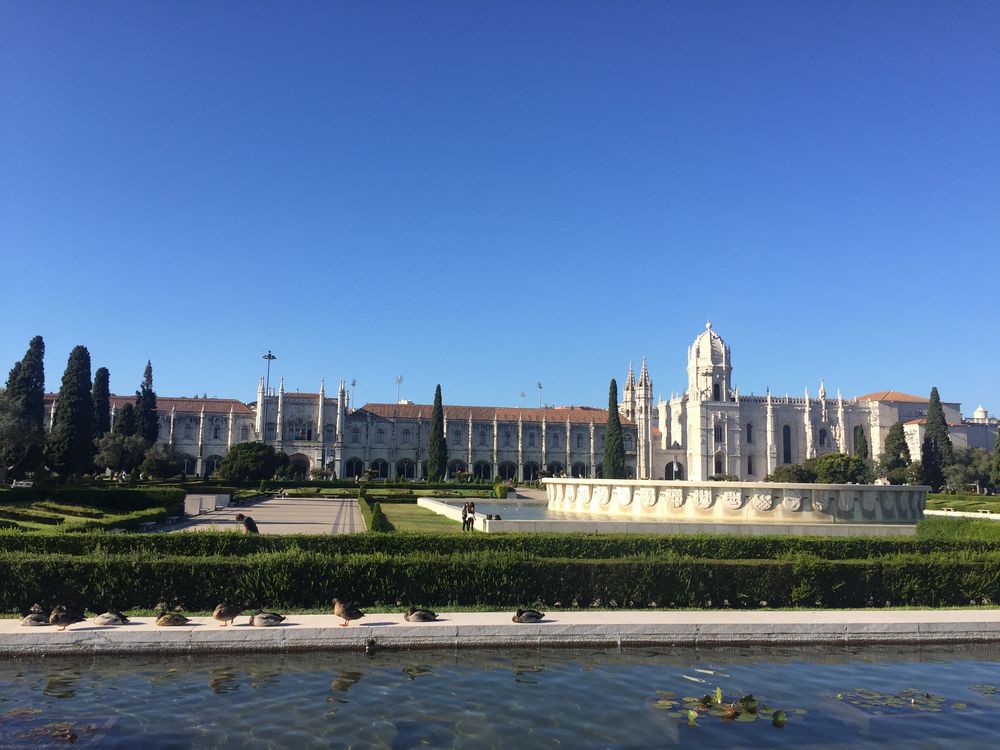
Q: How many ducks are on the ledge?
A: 9